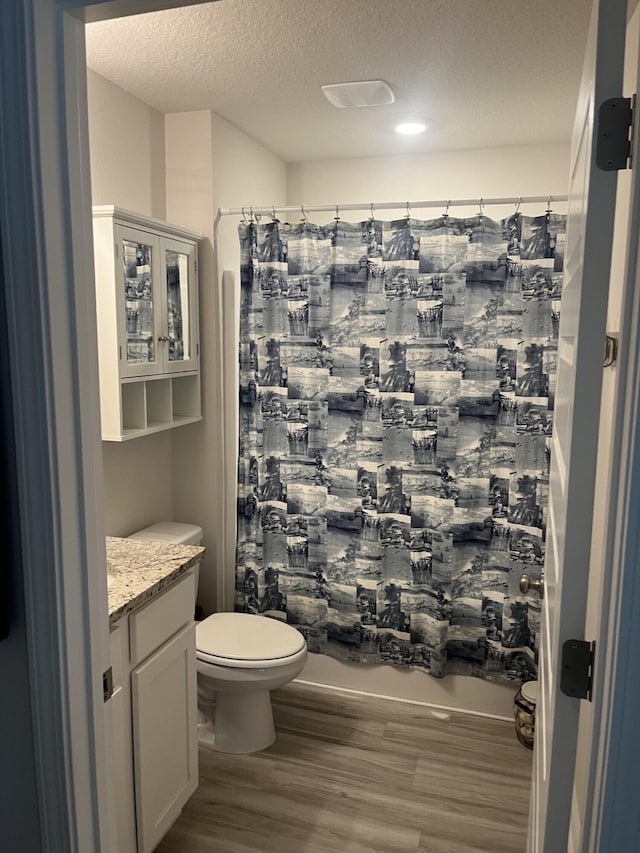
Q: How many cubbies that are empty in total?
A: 3